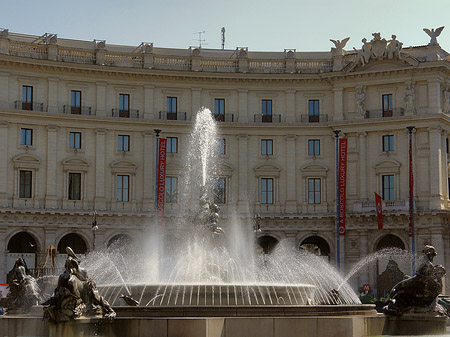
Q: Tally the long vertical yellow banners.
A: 0